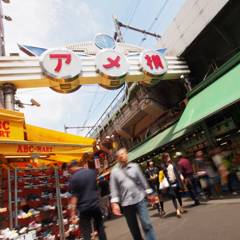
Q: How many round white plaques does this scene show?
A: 3